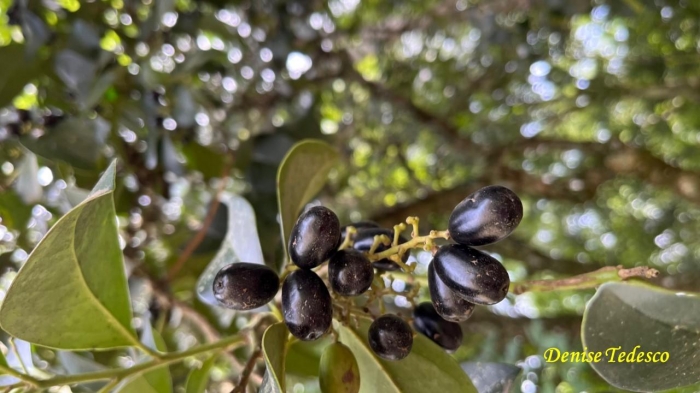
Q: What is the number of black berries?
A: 11